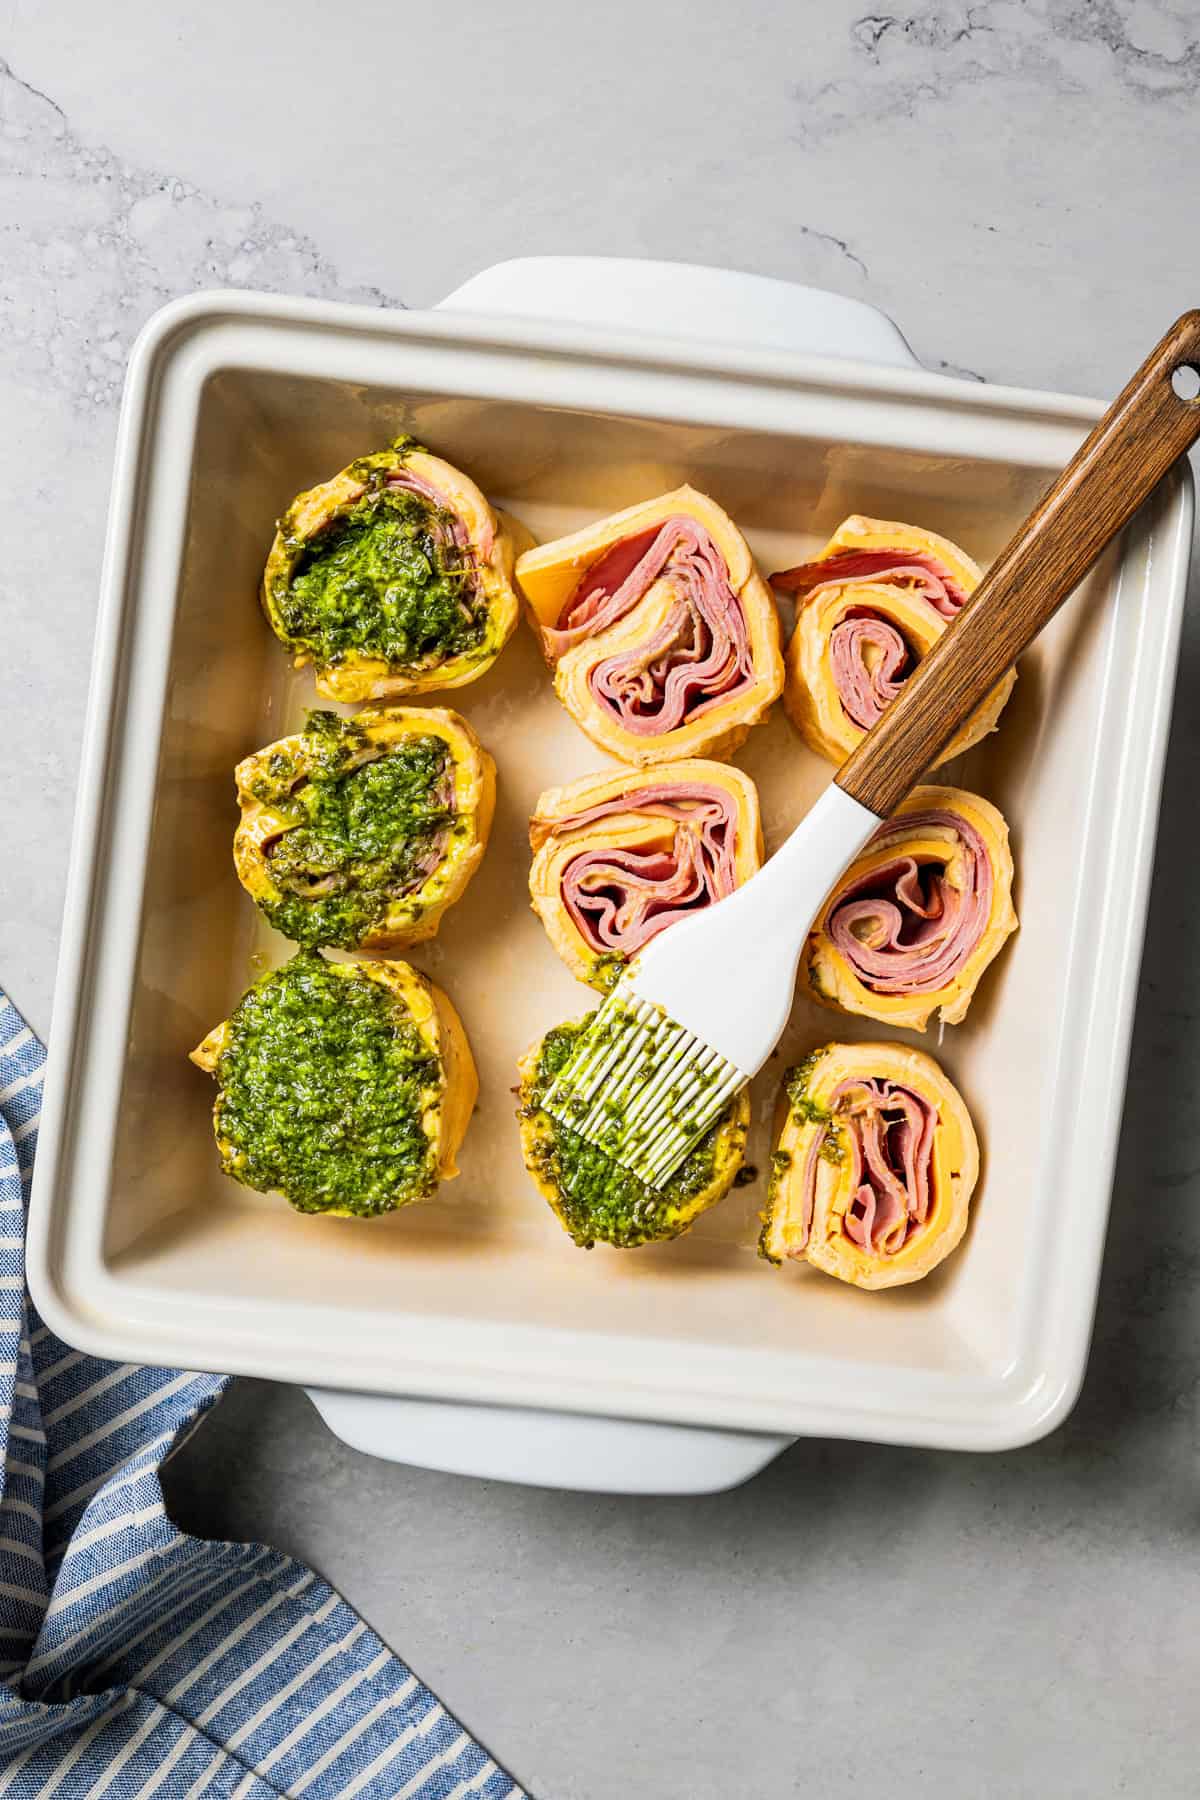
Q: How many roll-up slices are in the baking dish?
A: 9